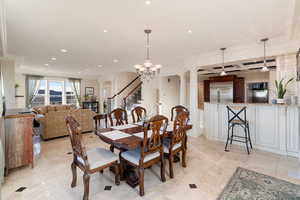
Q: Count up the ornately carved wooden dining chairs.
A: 6